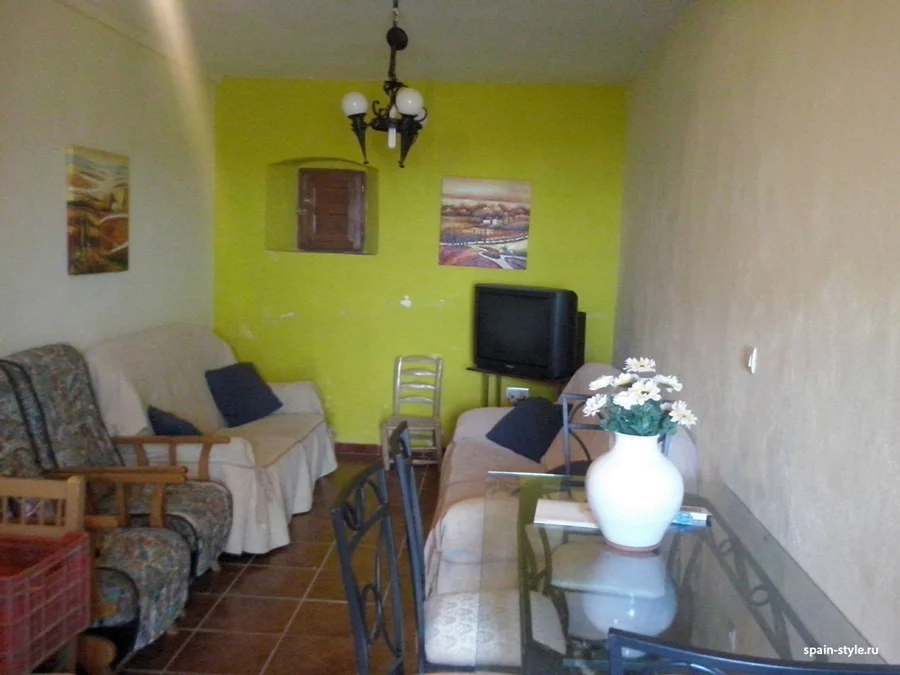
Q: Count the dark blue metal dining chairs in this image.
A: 4